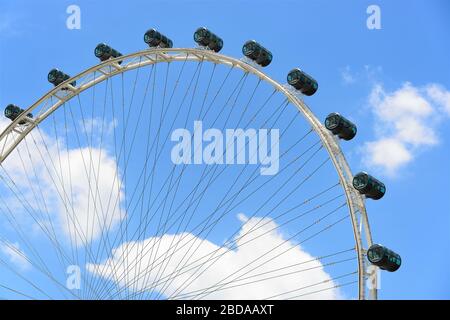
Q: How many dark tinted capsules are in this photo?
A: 10